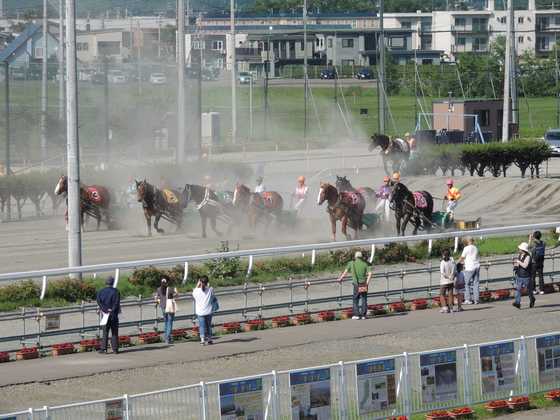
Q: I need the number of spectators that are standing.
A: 9